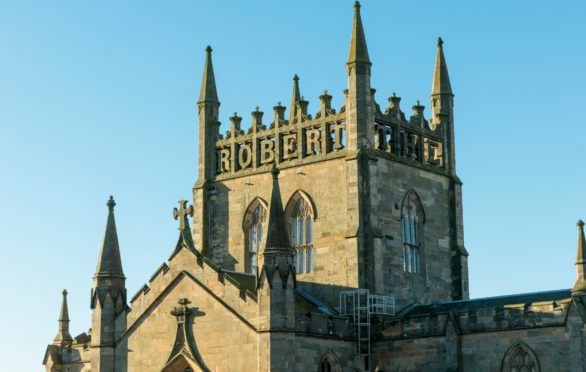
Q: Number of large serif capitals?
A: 9